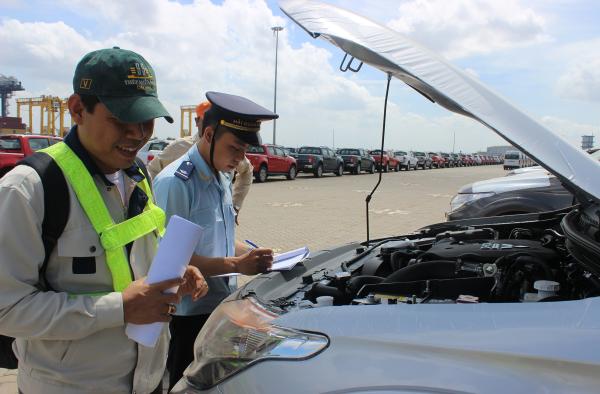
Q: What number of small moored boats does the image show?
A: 0